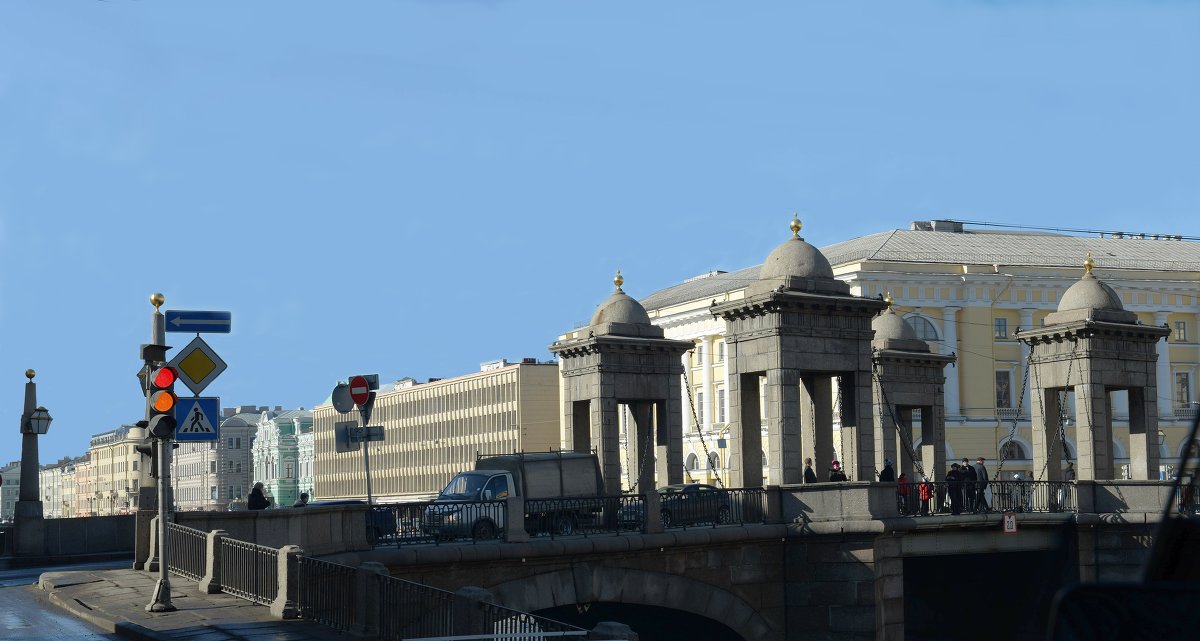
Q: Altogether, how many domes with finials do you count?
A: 4